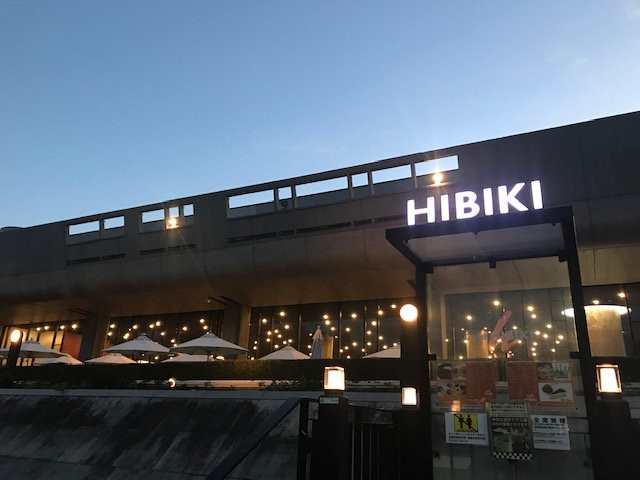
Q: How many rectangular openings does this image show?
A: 11